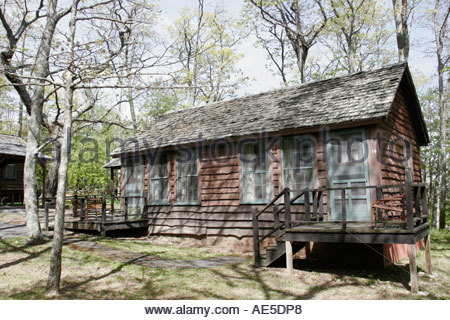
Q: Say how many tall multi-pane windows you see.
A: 4